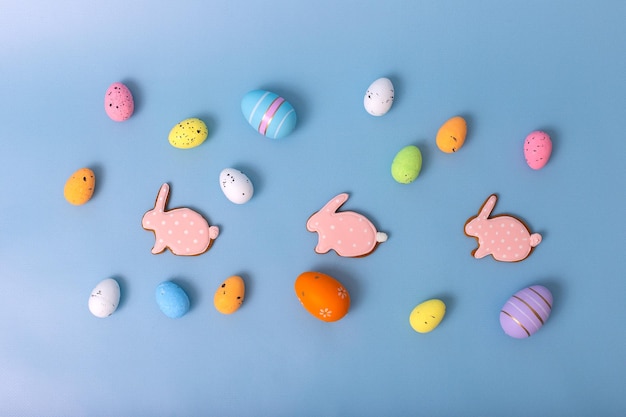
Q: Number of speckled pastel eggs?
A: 12